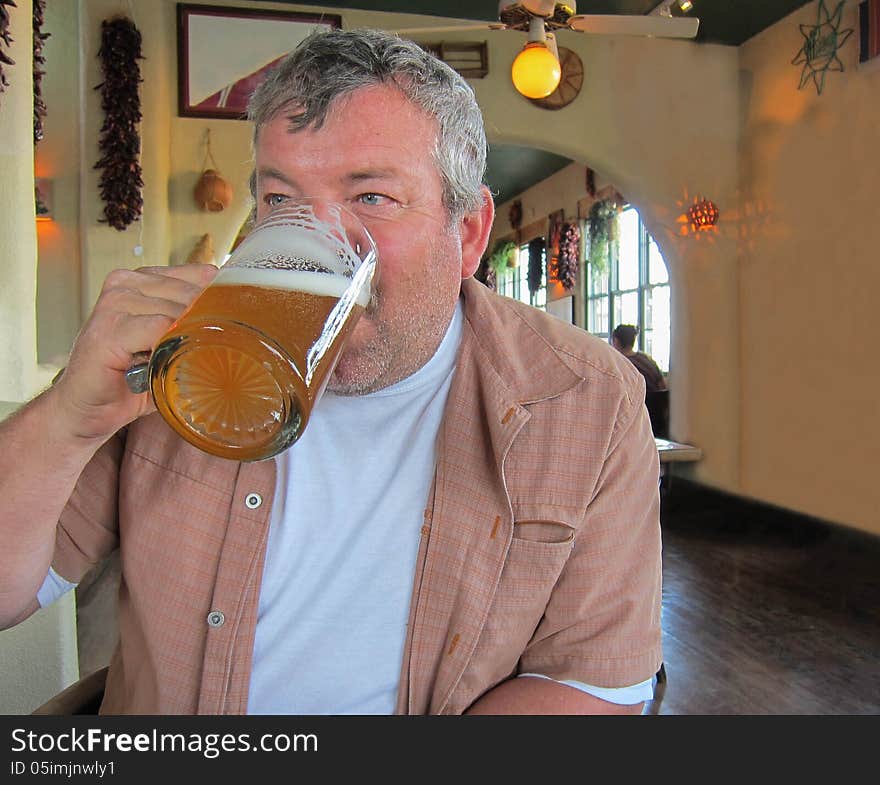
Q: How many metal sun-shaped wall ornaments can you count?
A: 1